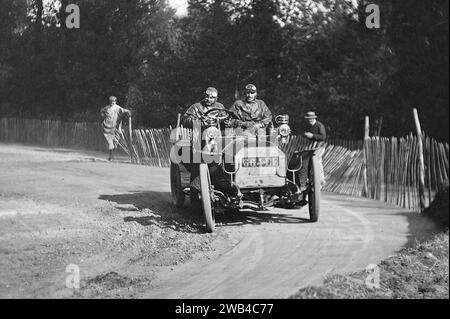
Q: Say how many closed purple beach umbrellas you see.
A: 0